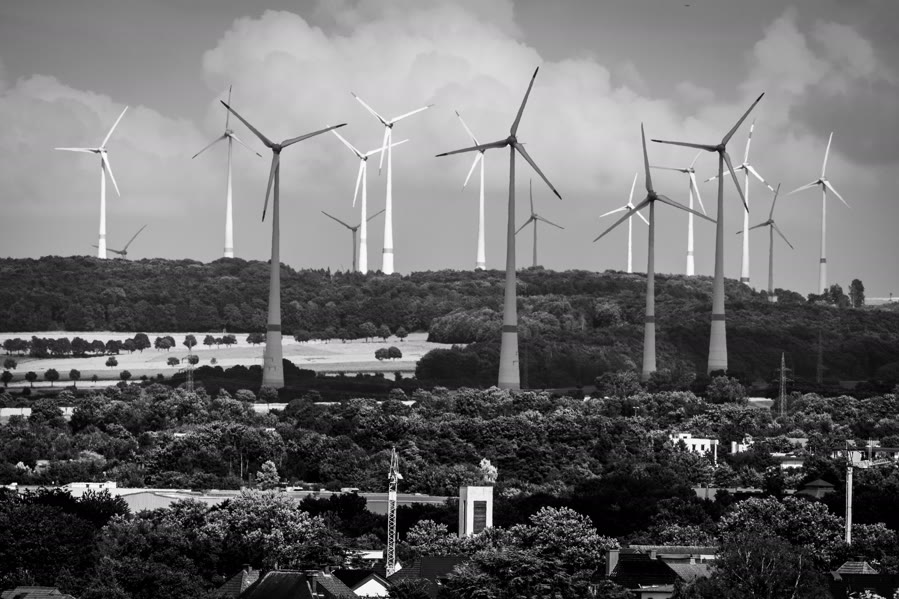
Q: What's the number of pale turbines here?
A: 9